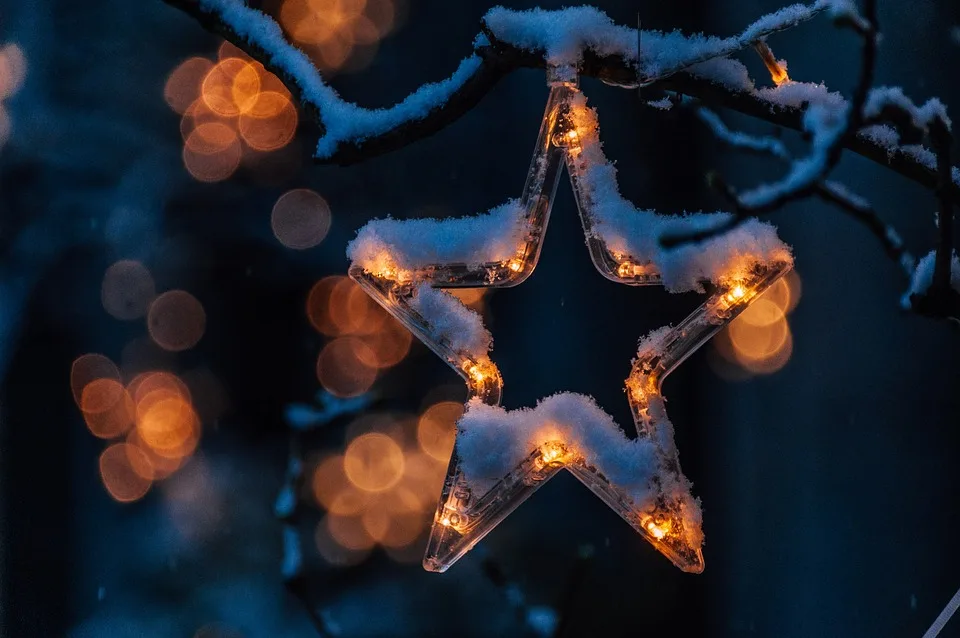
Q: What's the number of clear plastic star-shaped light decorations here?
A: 1